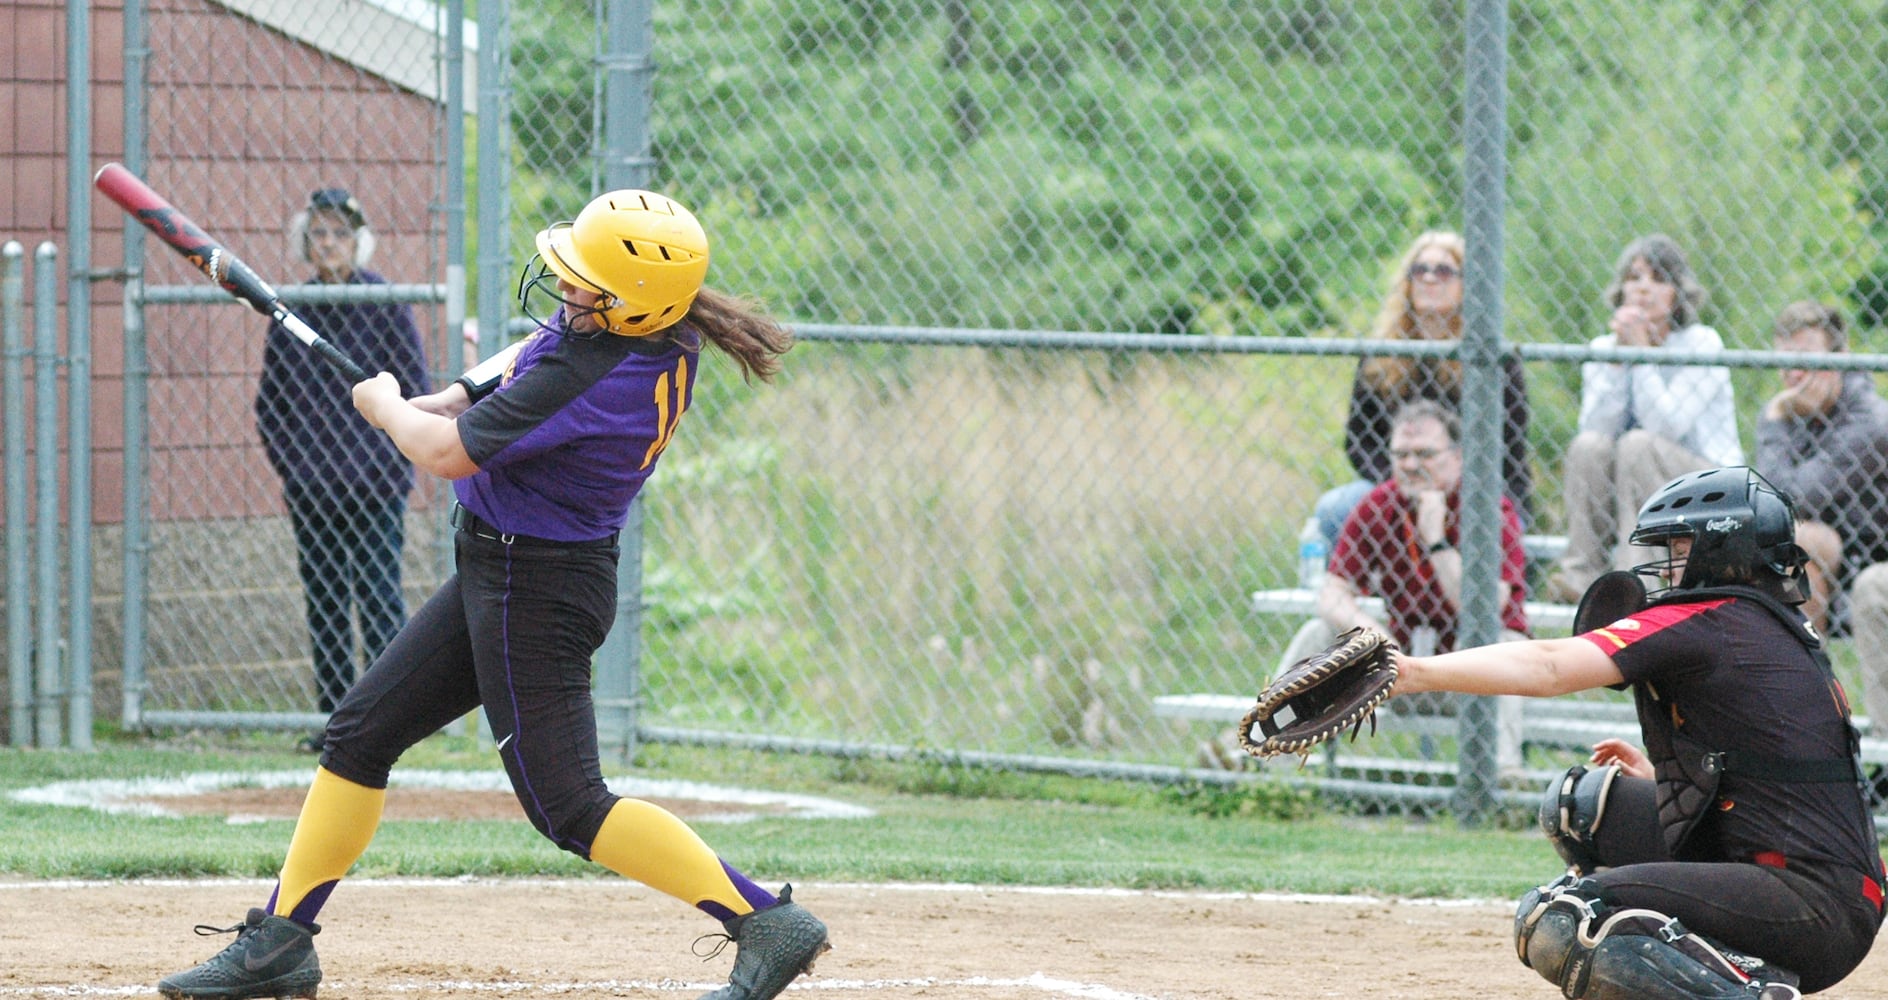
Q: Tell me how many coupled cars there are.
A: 0